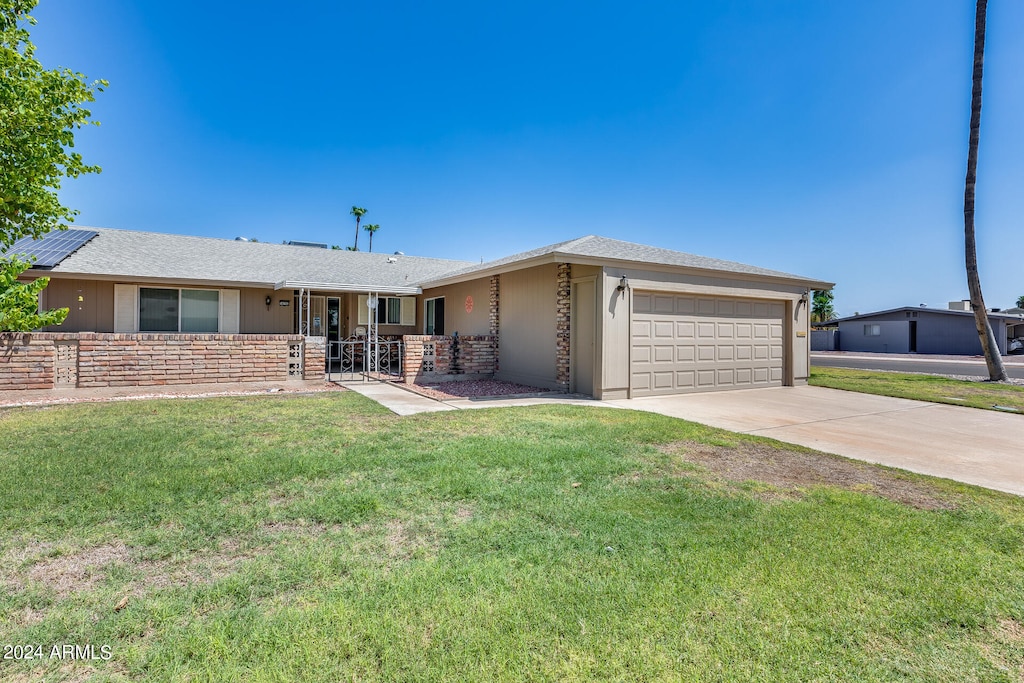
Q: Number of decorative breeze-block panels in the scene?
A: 3